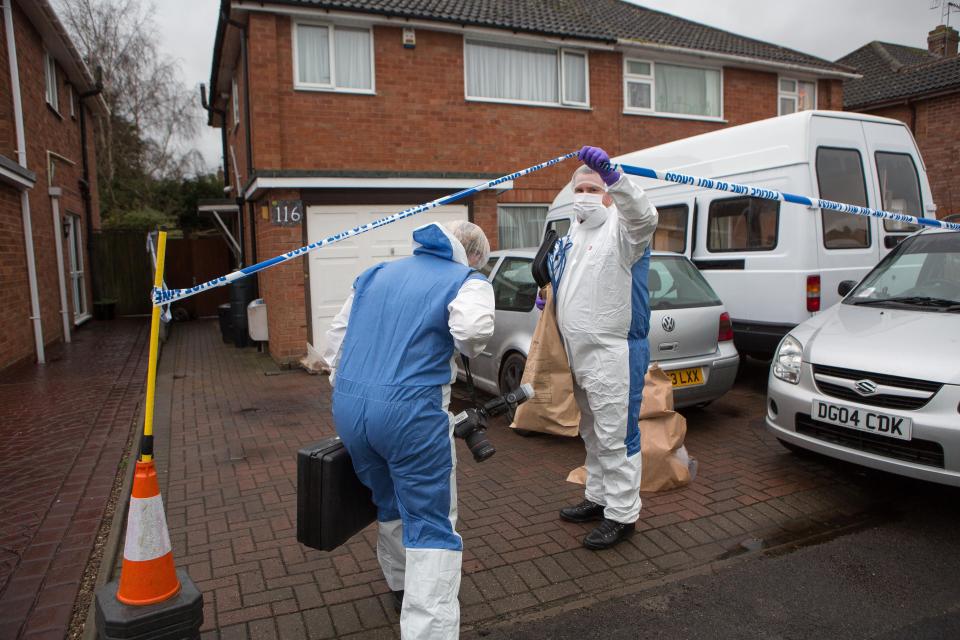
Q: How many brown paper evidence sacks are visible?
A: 3